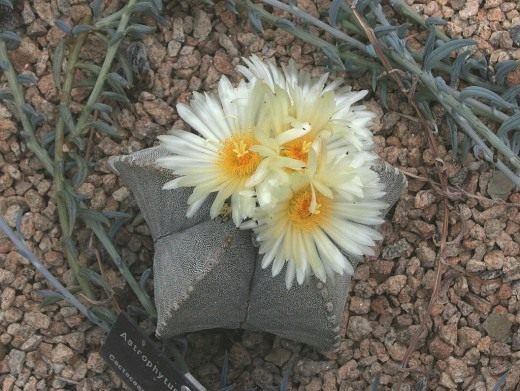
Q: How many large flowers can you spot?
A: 3